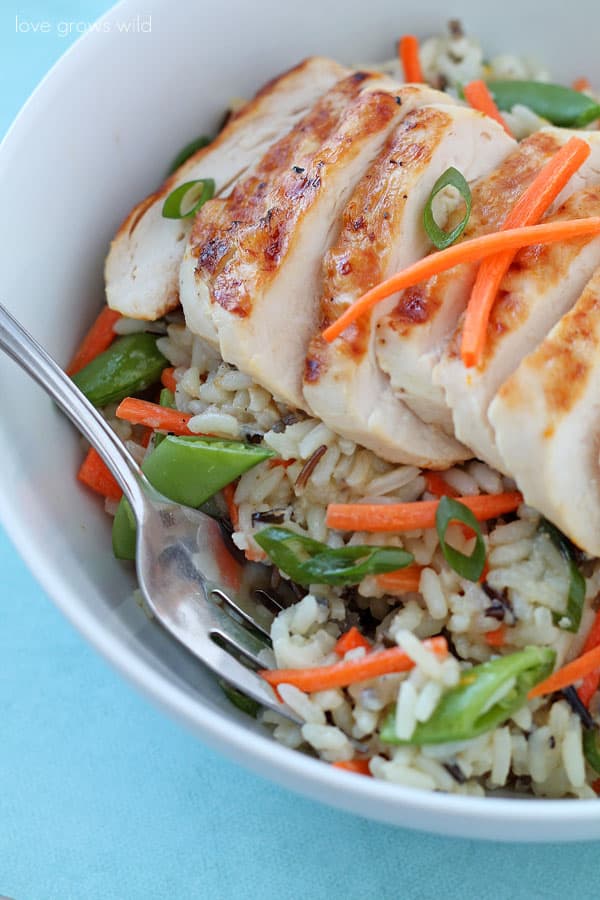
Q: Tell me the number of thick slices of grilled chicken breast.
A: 6